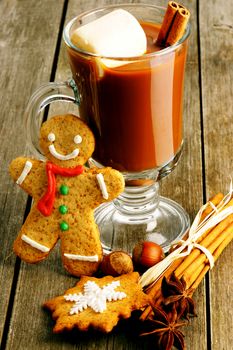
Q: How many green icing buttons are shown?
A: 3